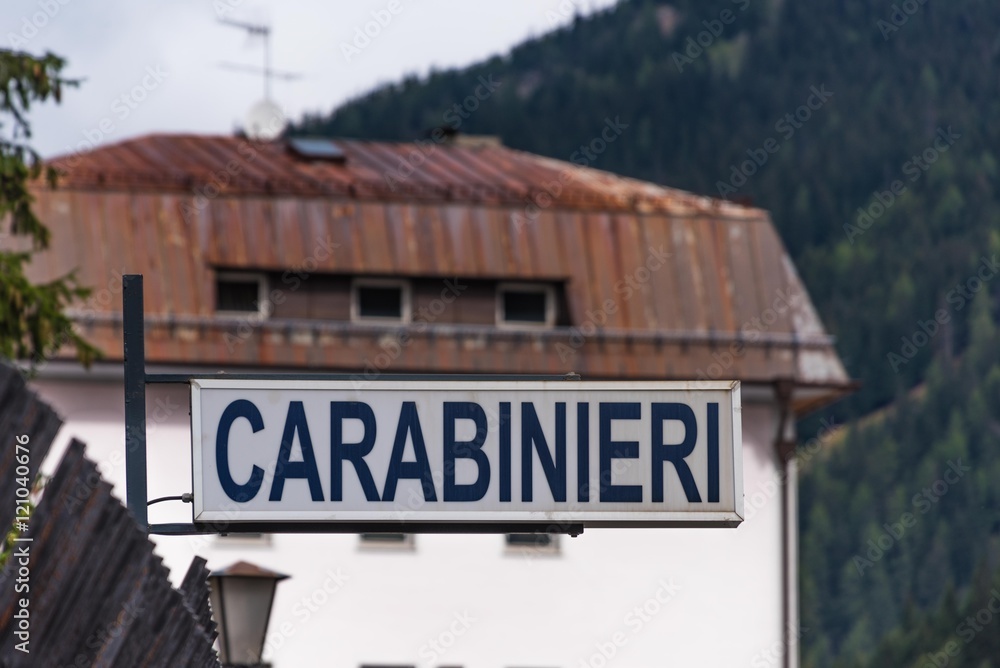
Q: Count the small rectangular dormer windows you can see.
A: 3